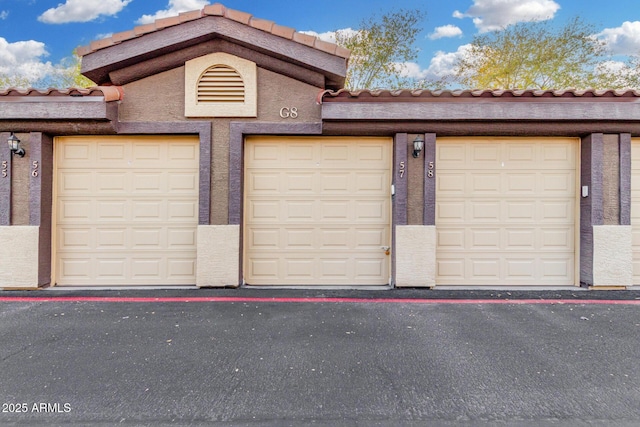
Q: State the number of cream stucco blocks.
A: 4